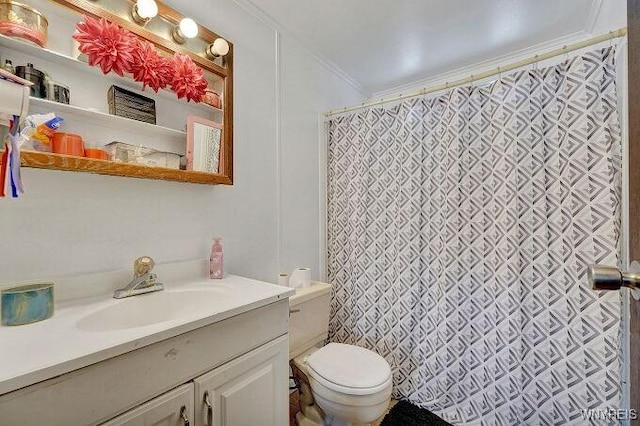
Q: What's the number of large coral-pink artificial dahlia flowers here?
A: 3